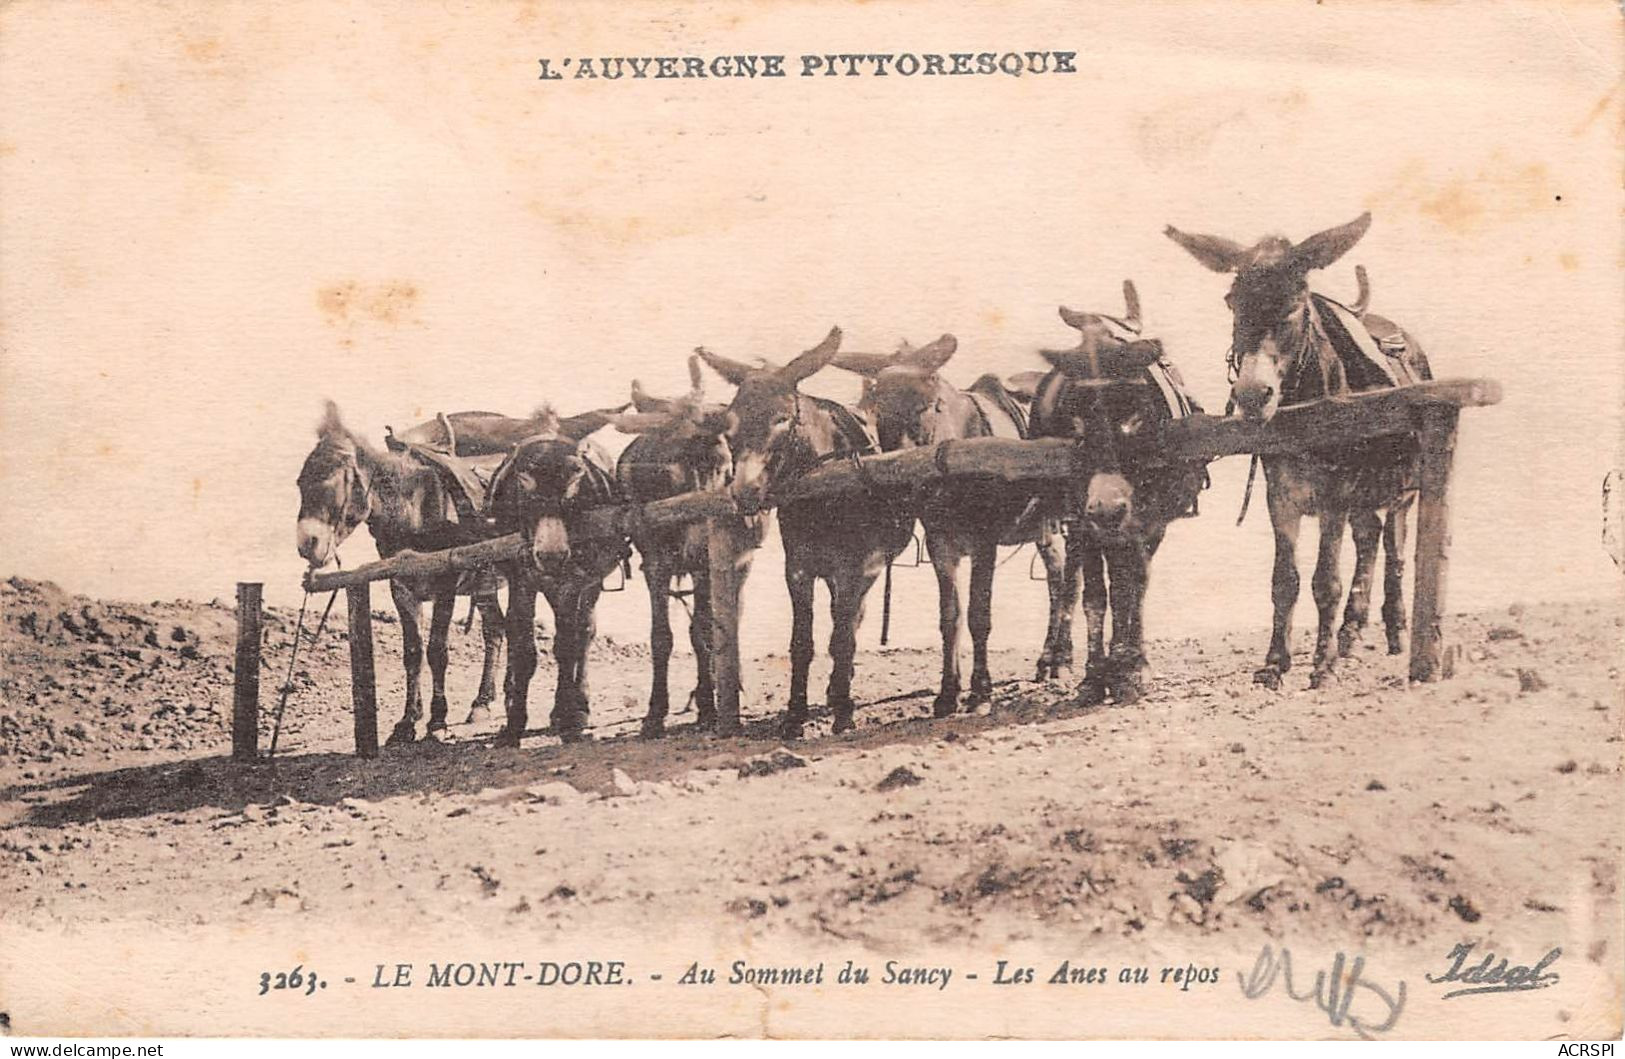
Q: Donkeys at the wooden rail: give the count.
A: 7